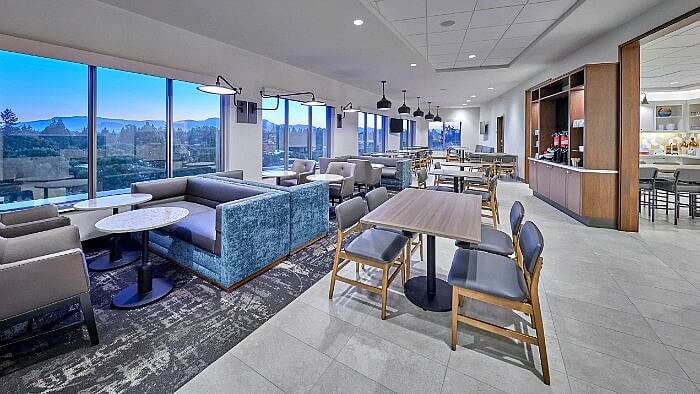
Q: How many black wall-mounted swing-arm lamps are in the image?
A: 3